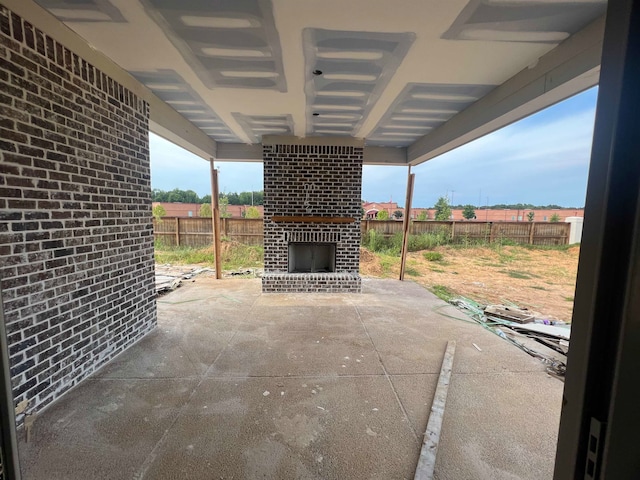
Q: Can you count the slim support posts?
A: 2